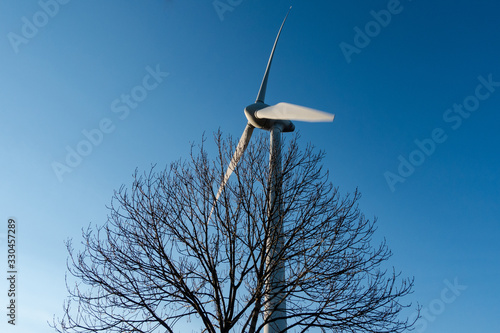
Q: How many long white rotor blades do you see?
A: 3